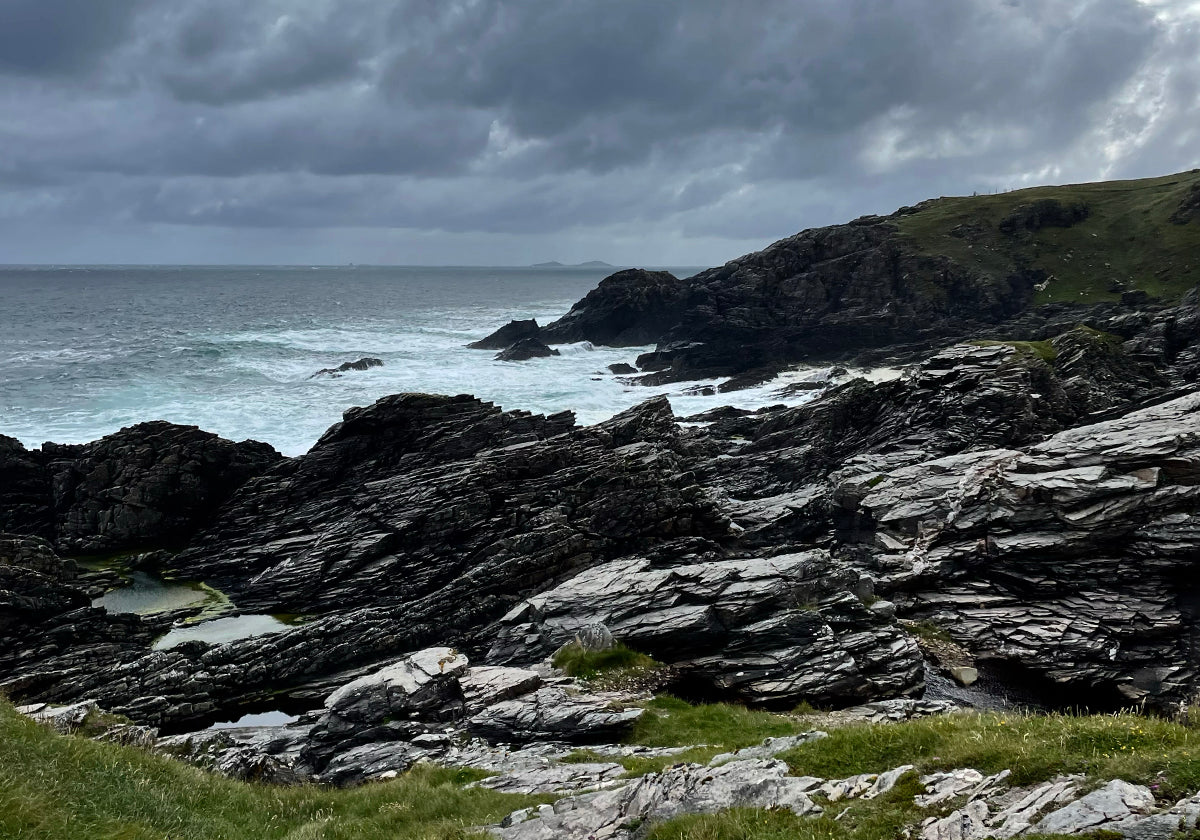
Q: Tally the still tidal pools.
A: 3